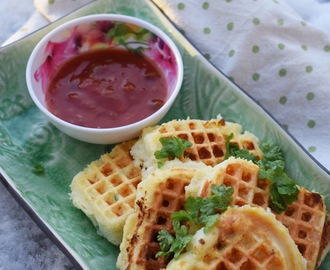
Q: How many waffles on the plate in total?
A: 6